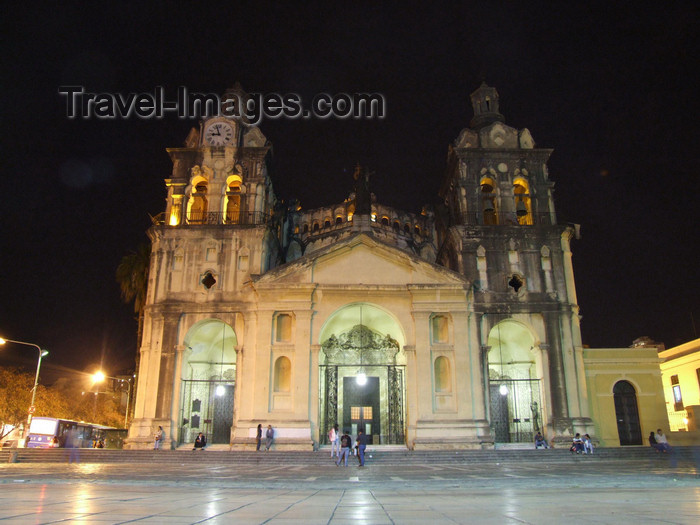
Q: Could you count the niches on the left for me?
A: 2